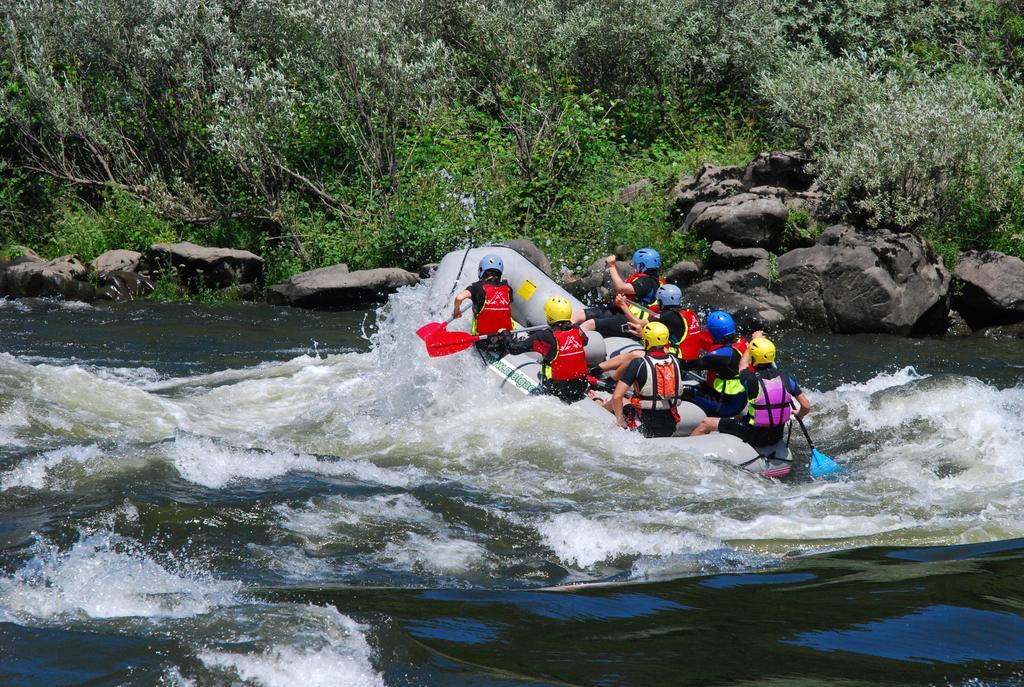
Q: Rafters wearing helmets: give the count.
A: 7